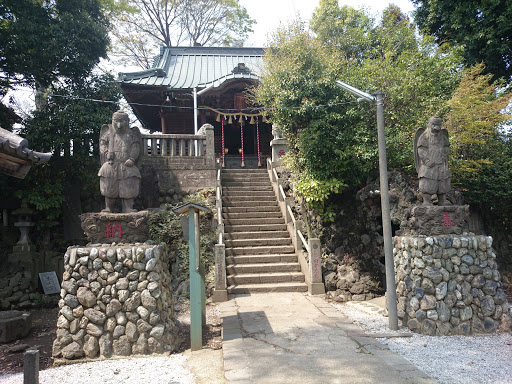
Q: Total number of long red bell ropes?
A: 3